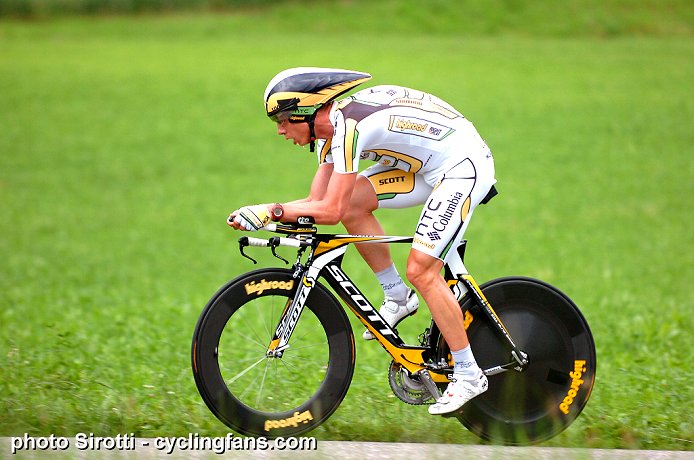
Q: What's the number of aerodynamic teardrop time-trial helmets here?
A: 1